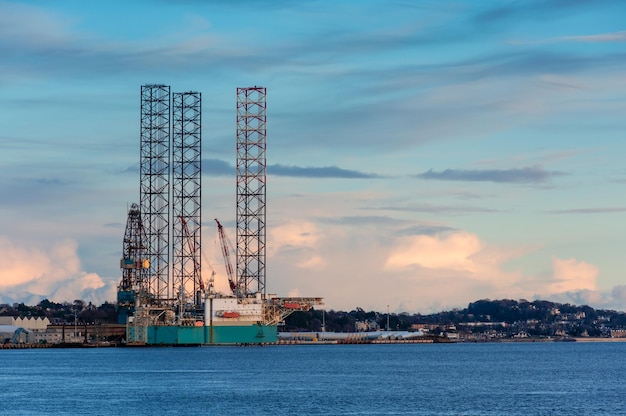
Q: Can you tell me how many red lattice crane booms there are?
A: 2